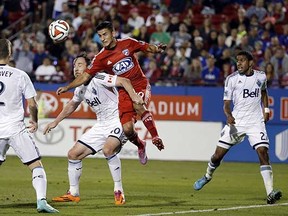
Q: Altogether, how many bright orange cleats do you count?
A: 2